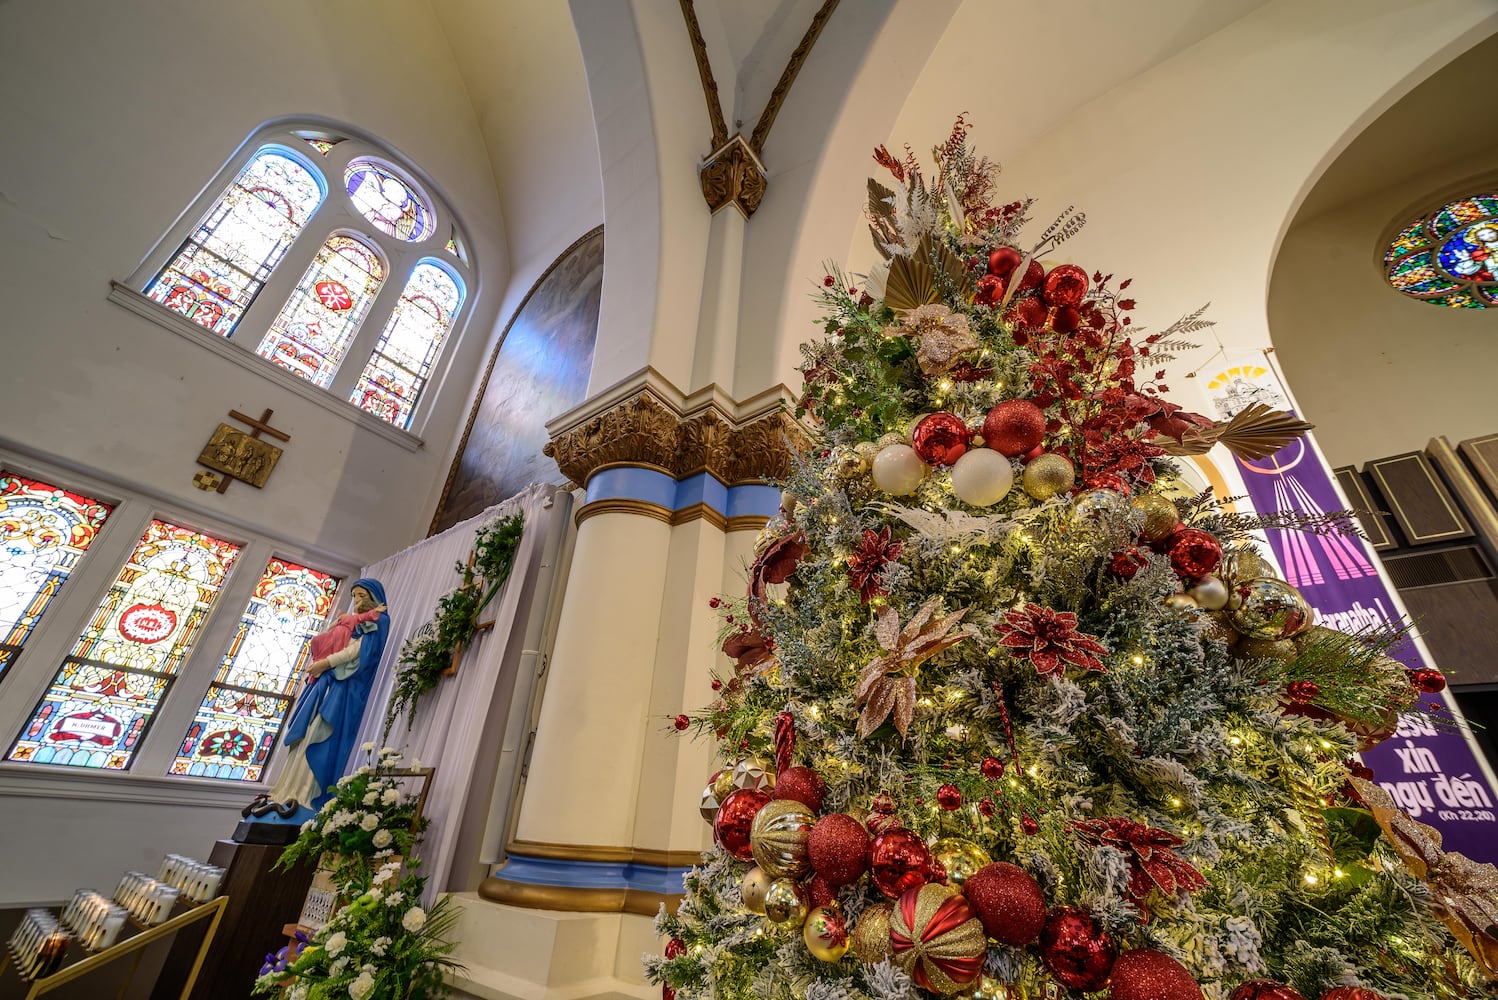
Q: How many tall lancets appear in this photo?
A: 3